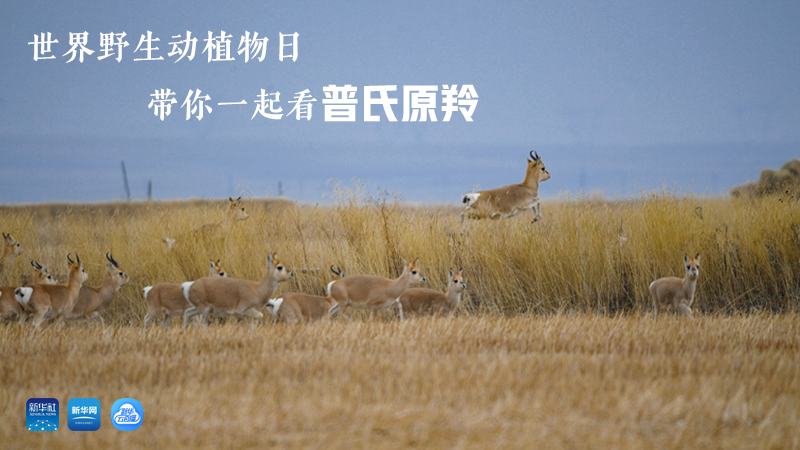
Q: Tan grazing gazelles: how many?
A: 12